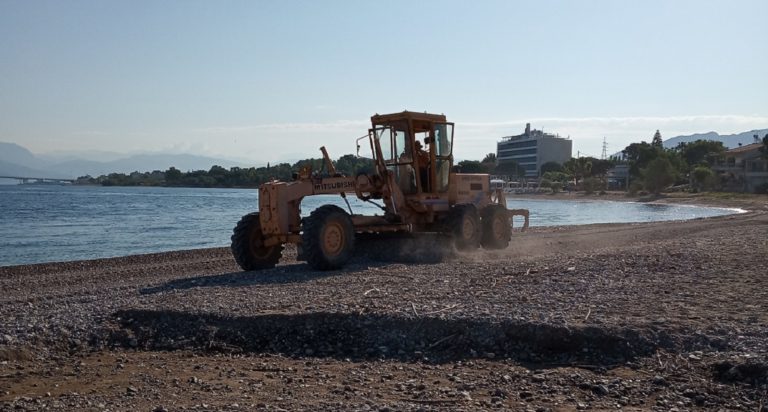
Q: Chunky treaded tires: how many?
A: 4